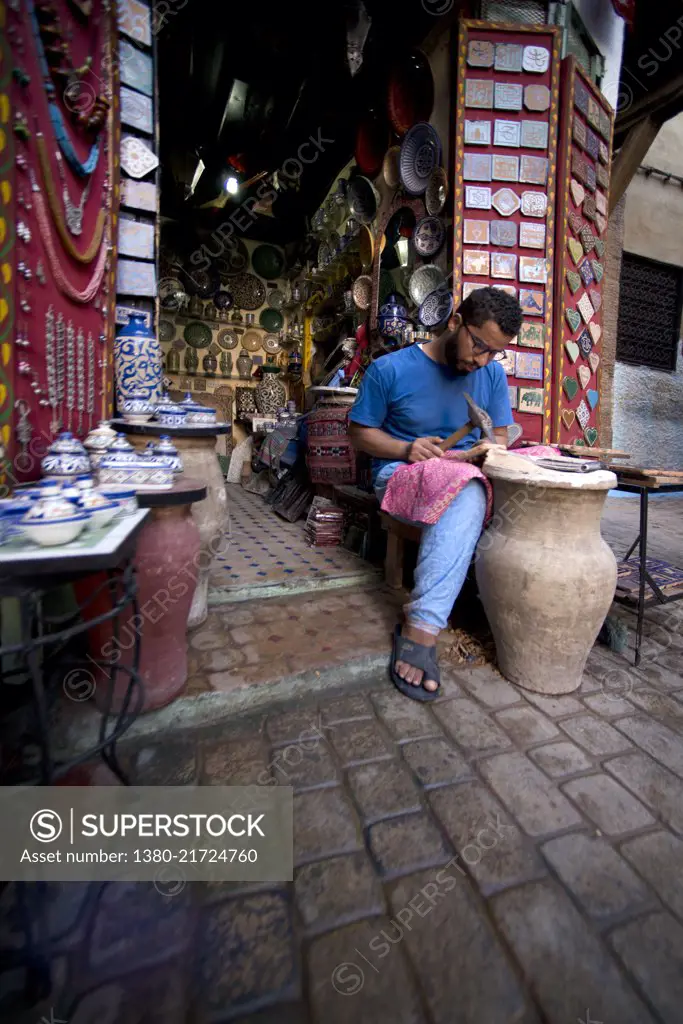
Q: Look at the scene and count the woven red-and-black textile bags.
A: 1